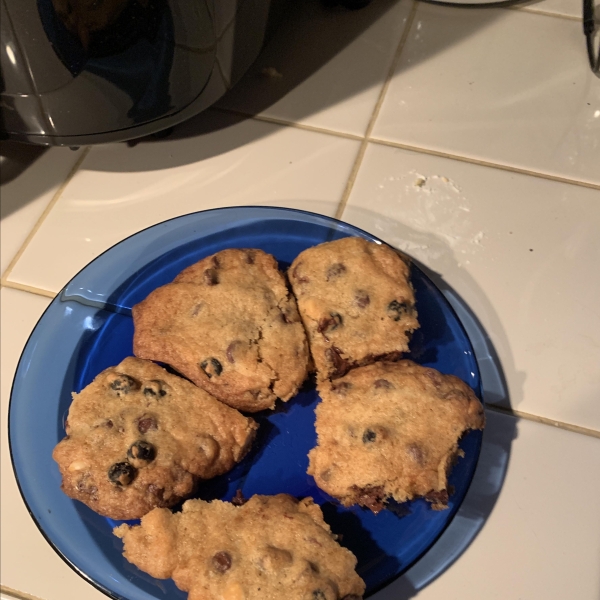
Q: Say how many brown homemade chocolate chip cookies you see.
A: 5